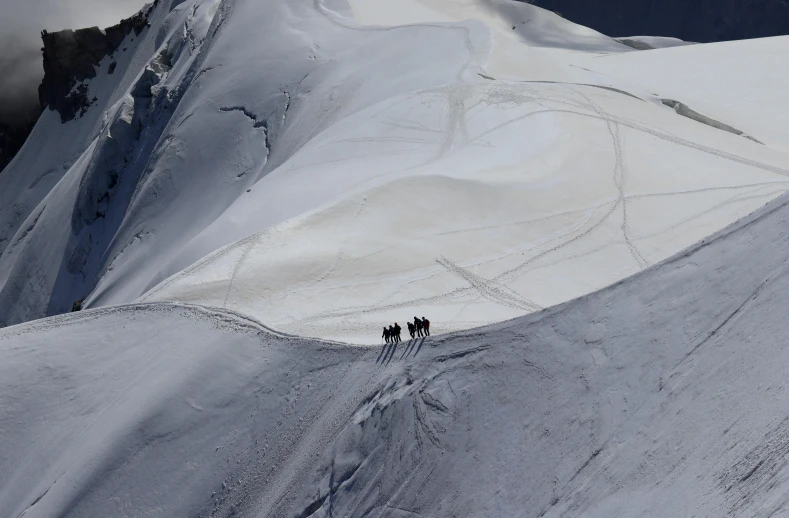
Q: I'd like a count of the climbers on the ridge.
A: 6